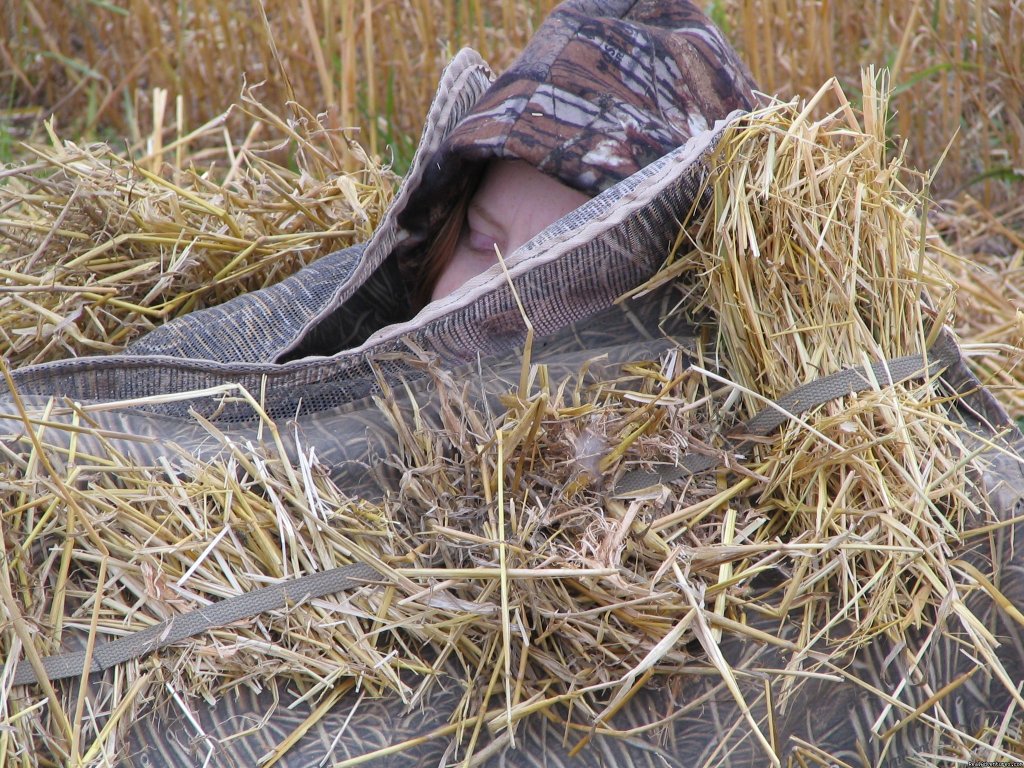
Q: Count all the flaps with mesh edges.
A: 2